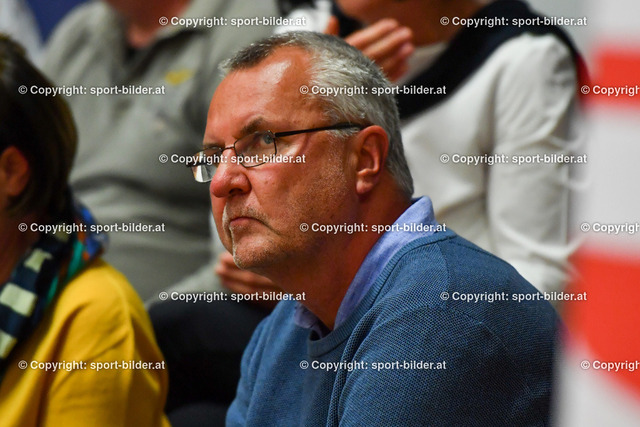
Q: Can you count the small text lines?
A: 15